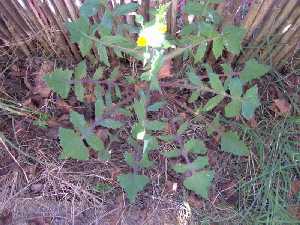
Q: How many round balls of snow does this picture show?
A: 0